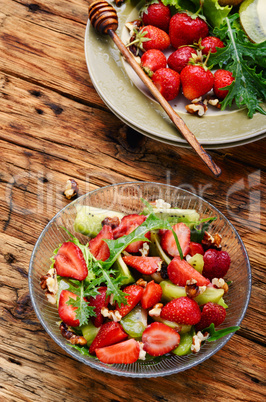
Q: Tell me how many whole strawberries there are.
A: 9